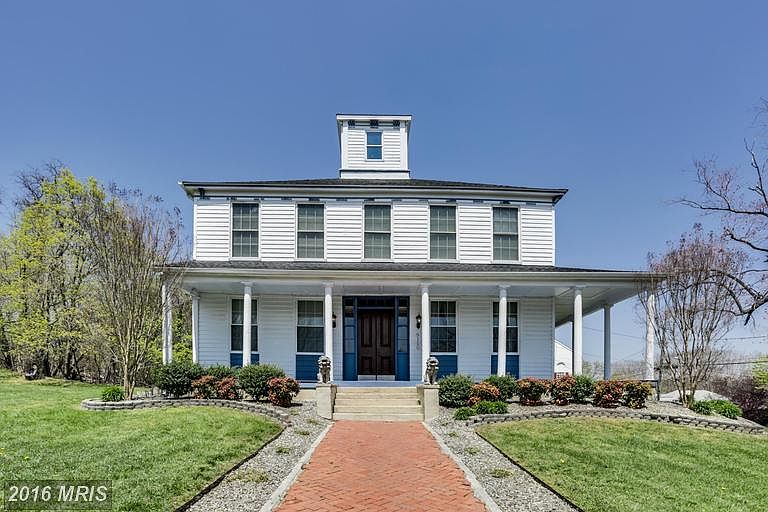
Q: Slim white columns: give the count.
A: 9